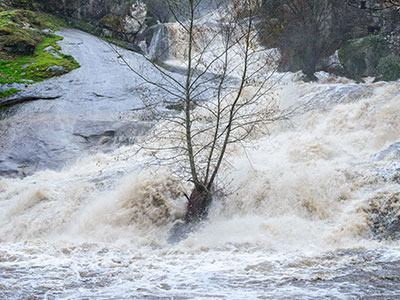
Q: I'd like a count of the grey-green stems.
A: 3